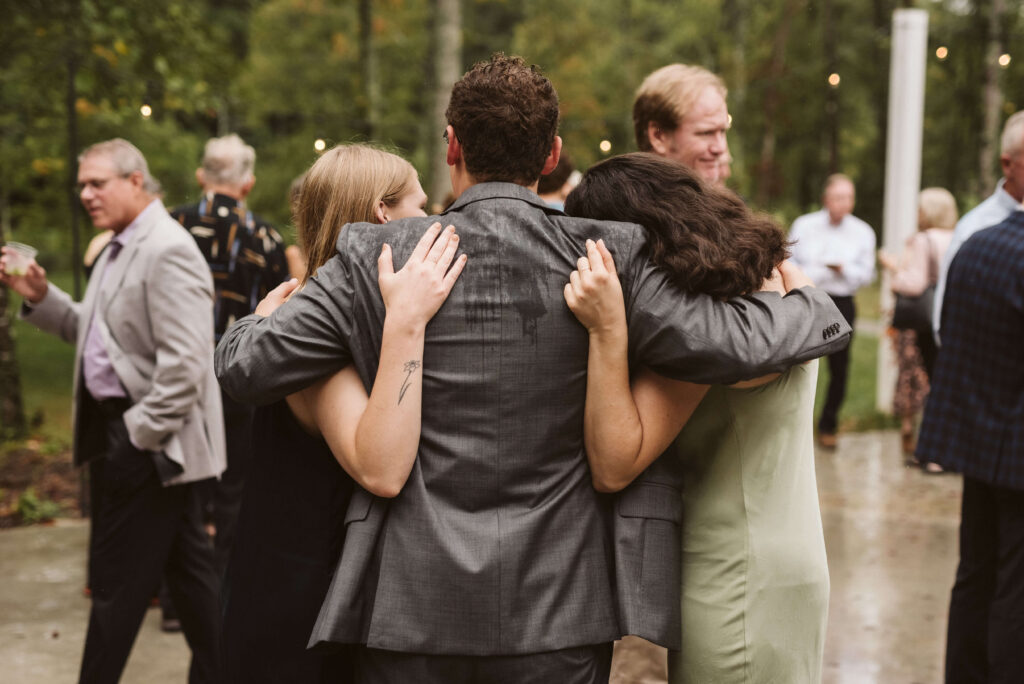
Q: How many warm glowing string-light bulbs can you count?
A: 7